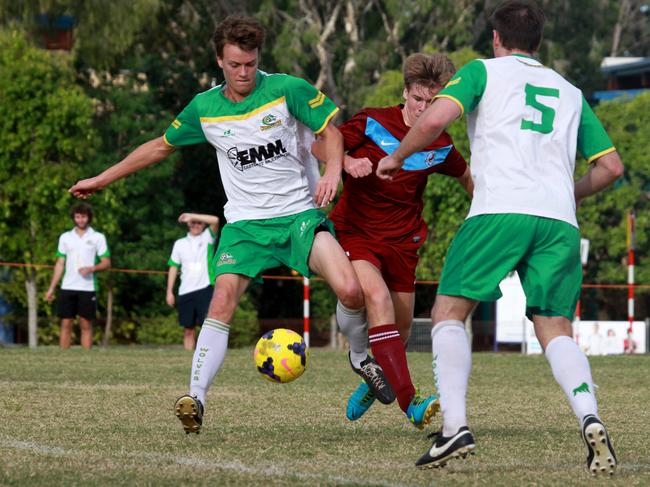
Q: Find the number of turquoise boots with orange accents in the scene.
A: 2